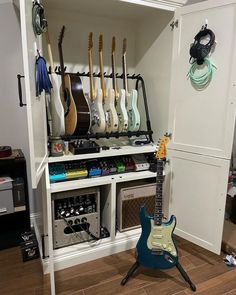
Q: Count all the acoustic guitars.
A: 1